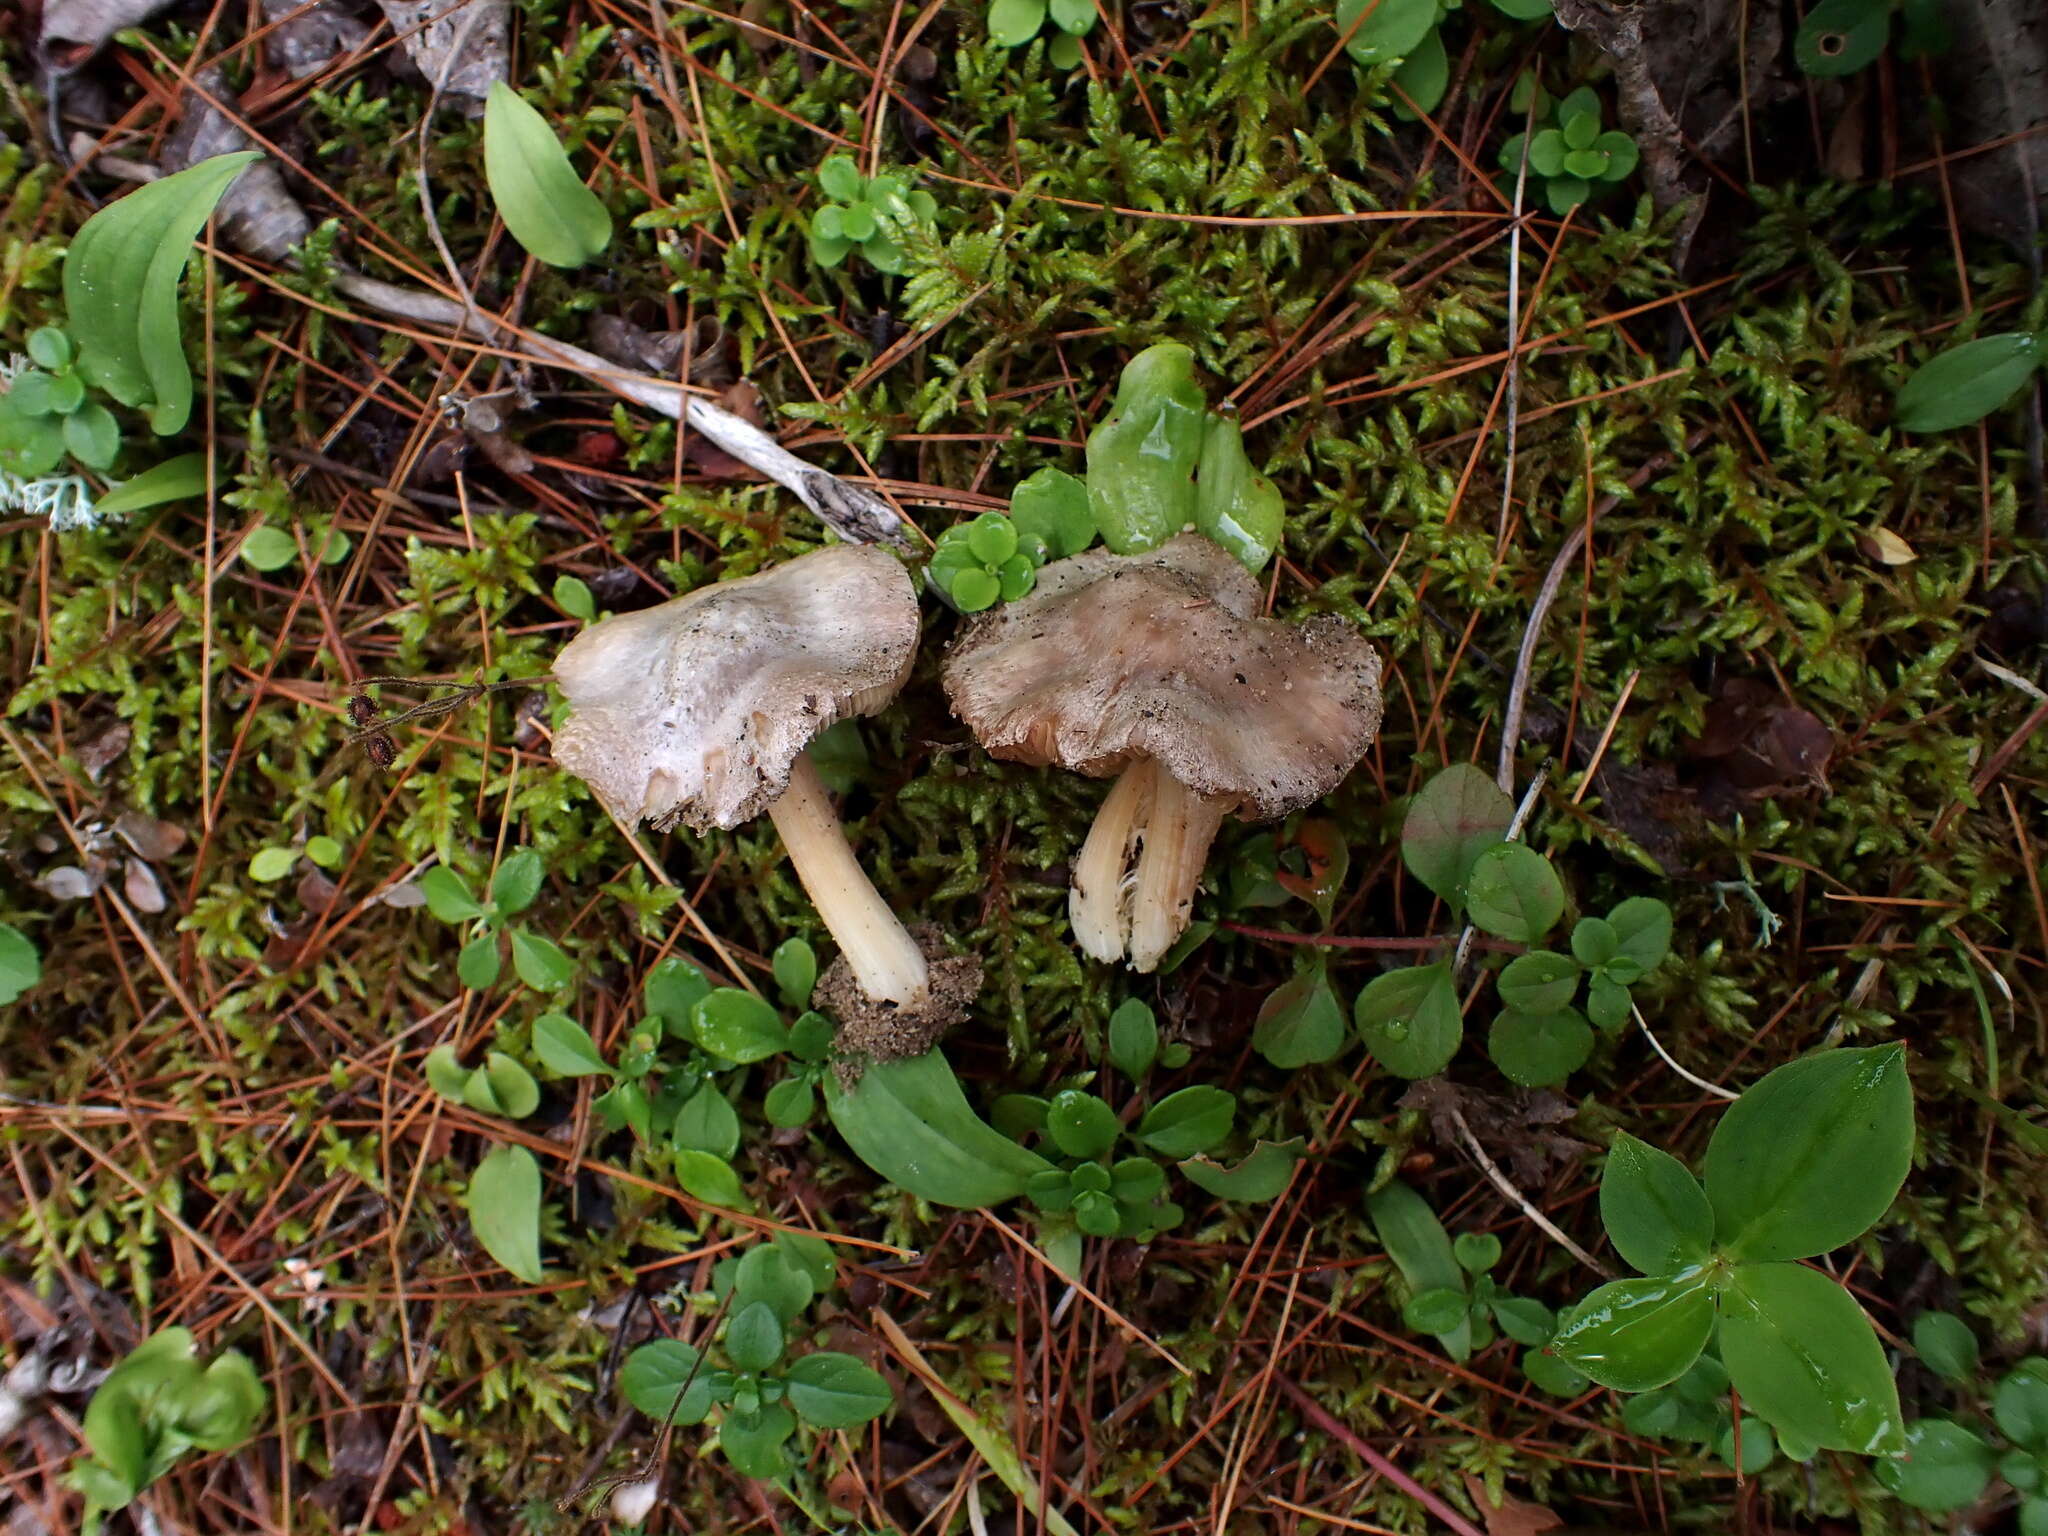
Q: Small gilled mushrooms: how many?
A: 2